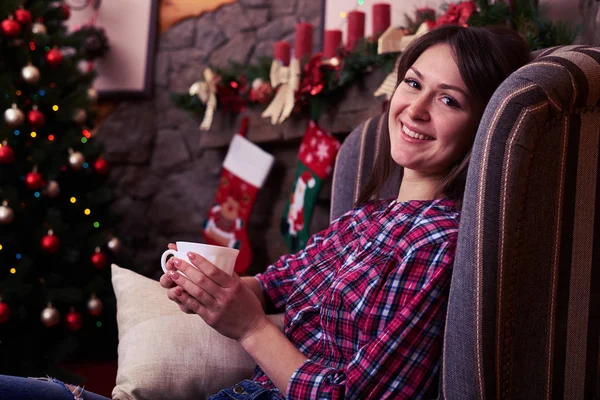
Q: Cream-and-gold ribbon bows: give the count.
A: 3